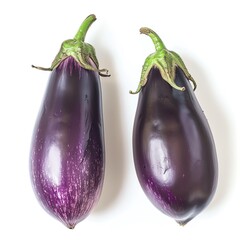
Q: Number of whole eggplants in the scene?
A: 2